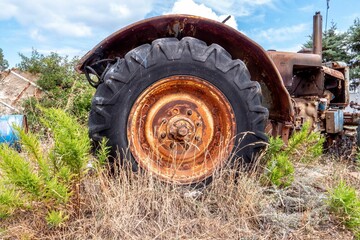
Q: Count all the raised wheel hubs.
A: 1